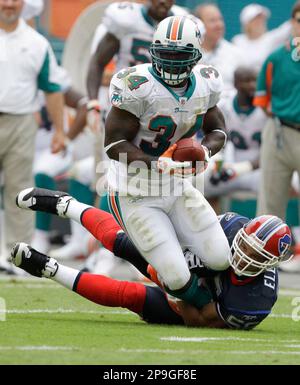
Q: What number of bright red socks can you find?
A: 2